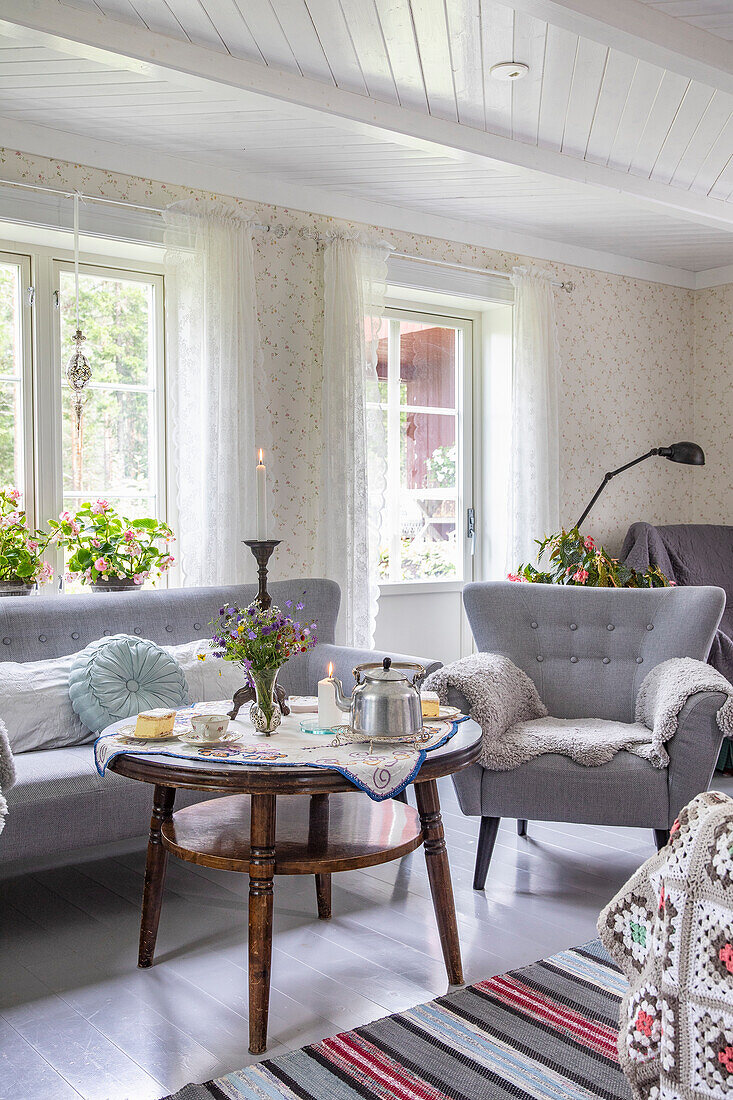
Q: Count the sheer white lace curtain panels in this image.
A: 3